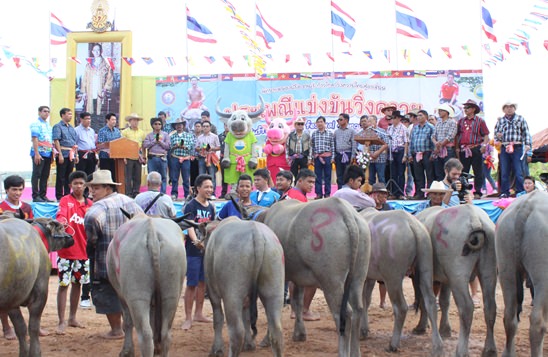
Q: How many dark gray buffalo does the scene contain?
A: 7